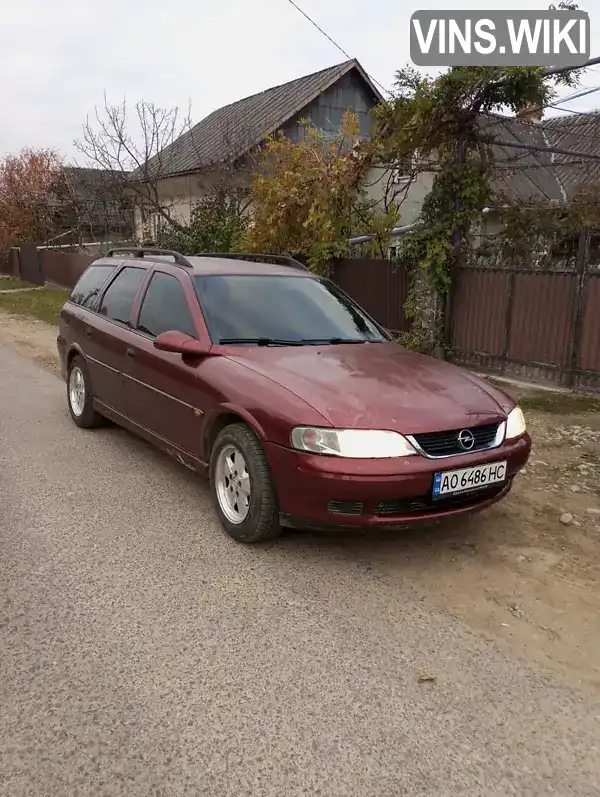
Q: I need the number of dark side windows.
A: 3